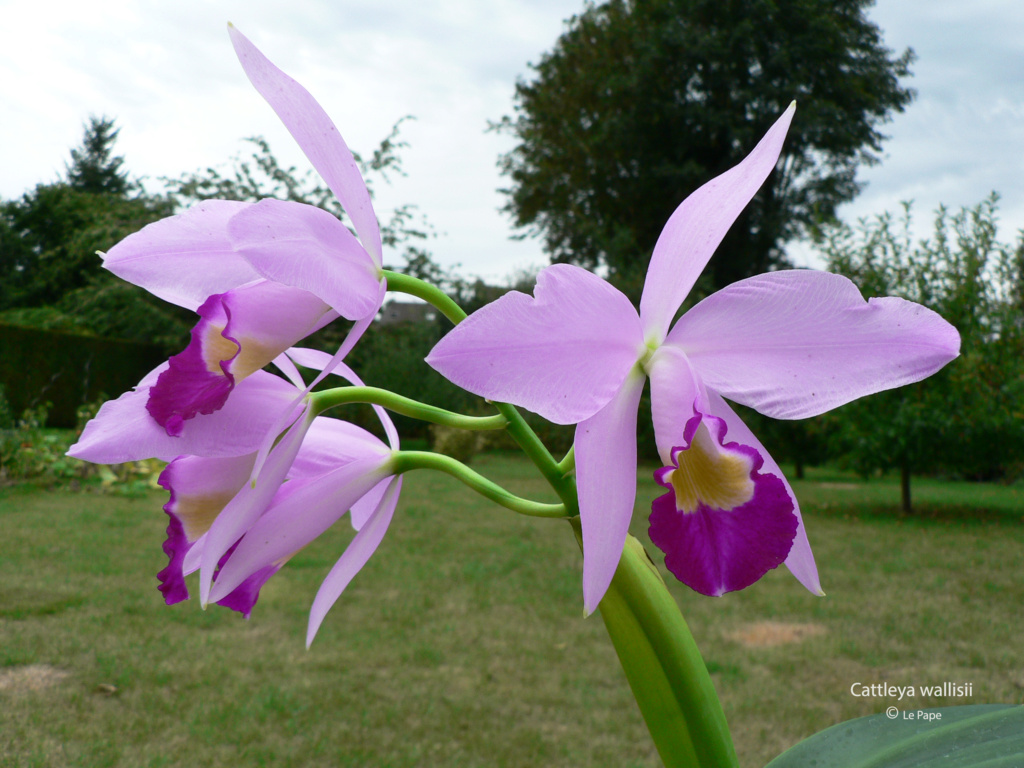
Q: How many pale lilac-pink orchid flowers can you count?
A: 4